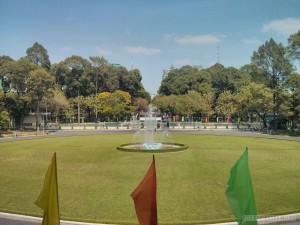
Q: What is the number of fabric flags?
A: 3